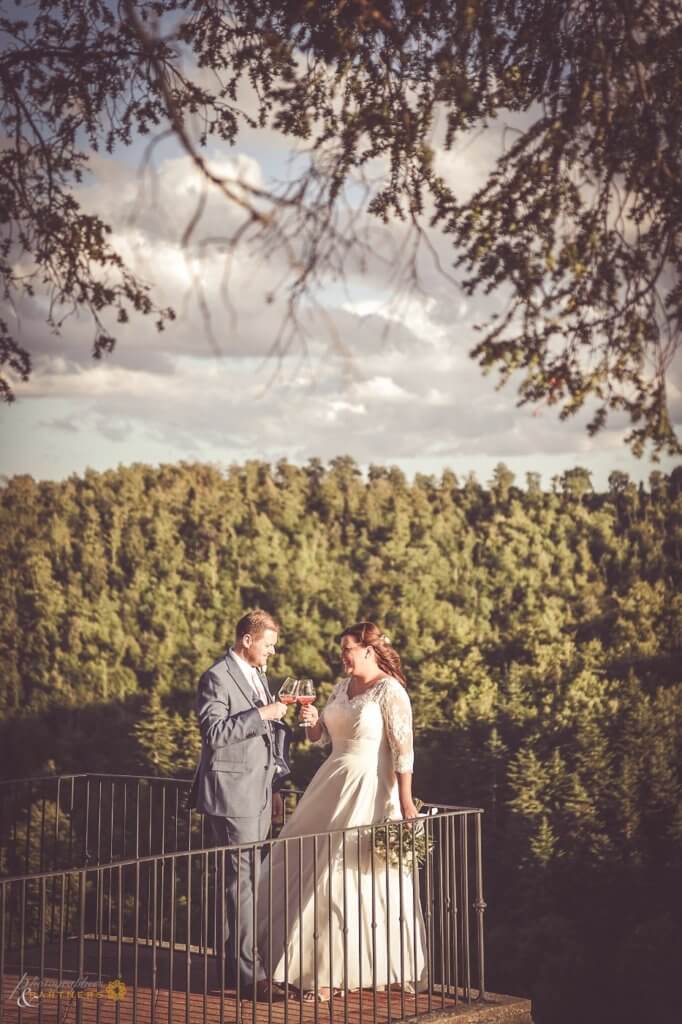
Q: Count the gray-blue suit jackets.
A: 1